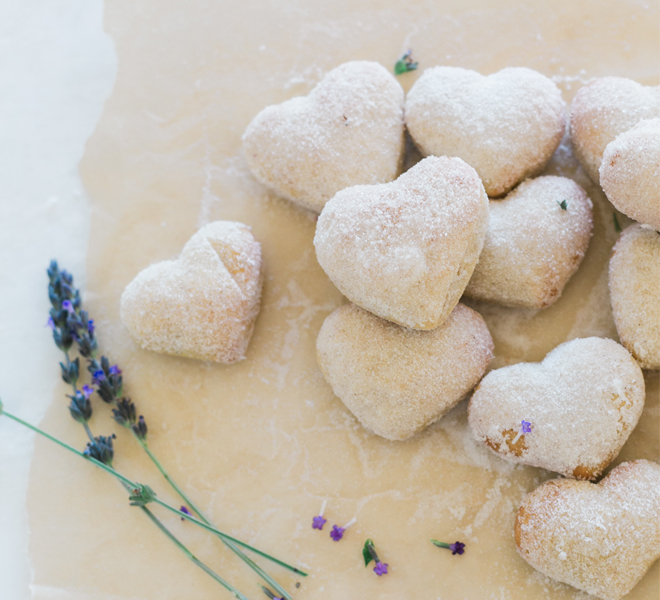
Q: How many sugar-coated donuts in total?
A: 11